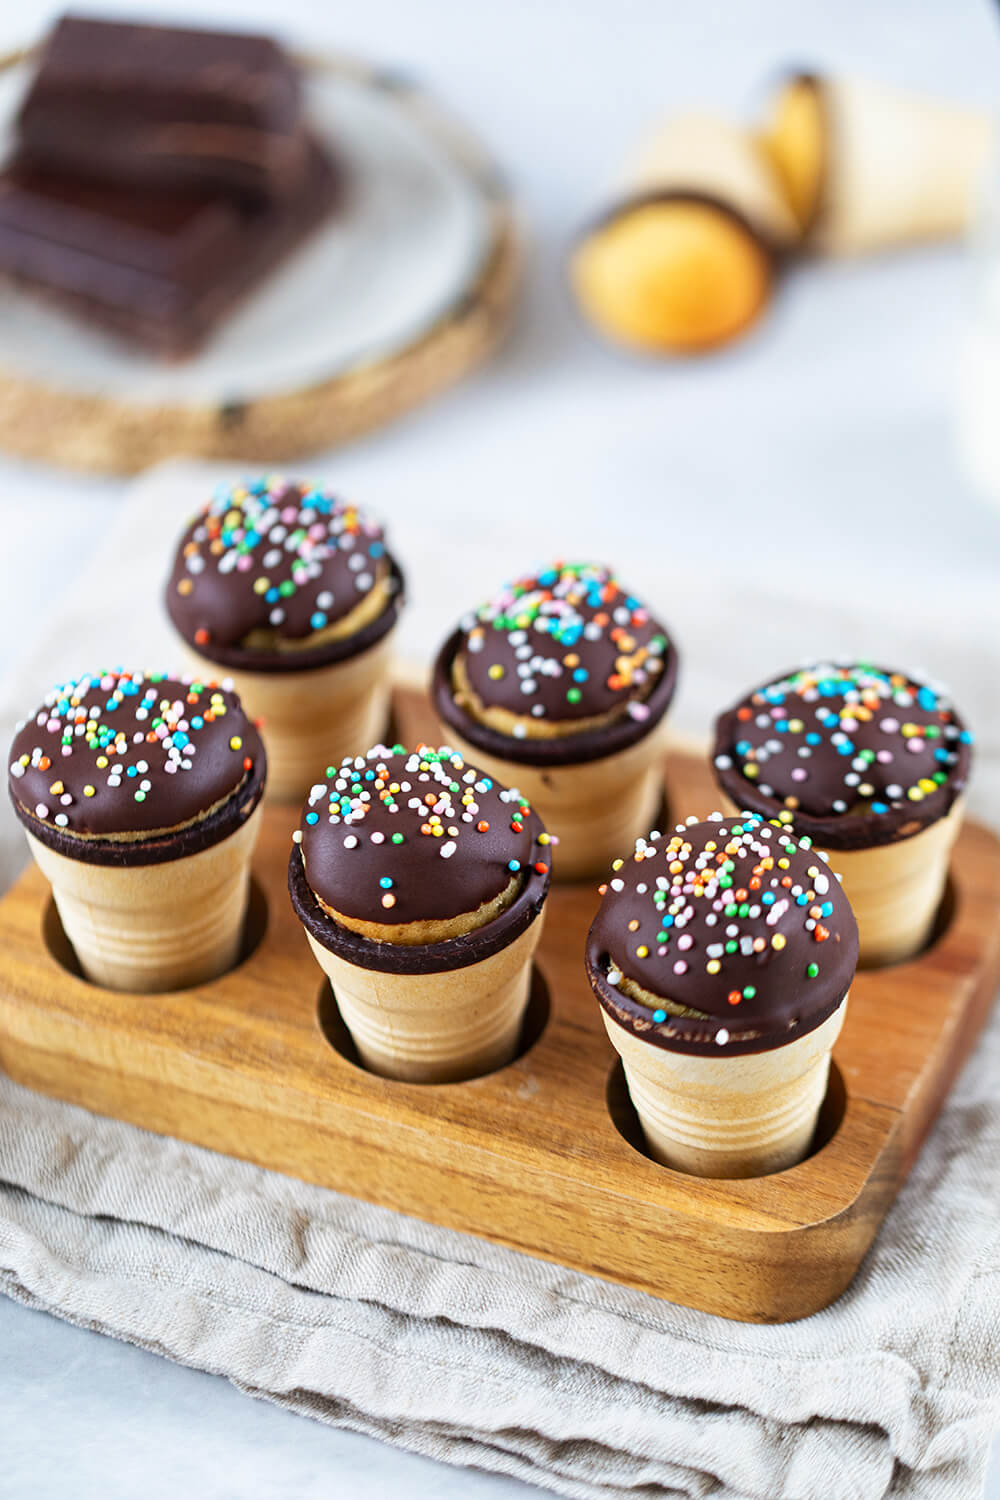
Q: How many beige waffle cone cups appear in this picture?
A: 8